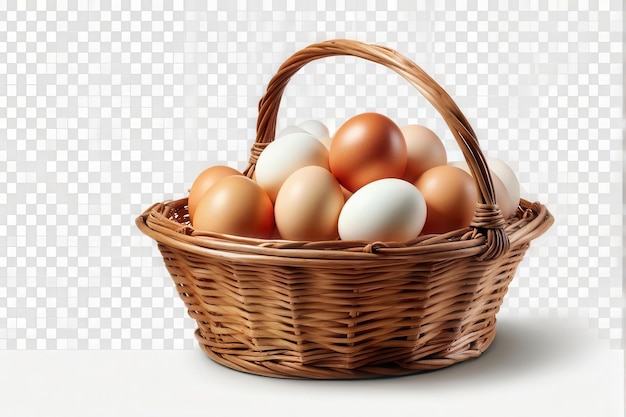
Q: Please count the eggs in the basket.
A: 12